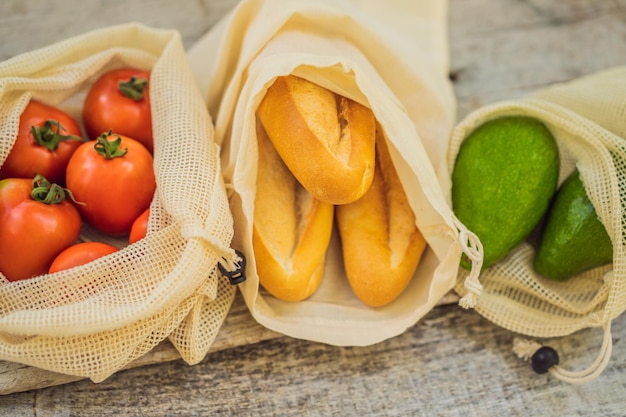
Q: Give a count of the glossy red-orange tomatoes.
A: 6